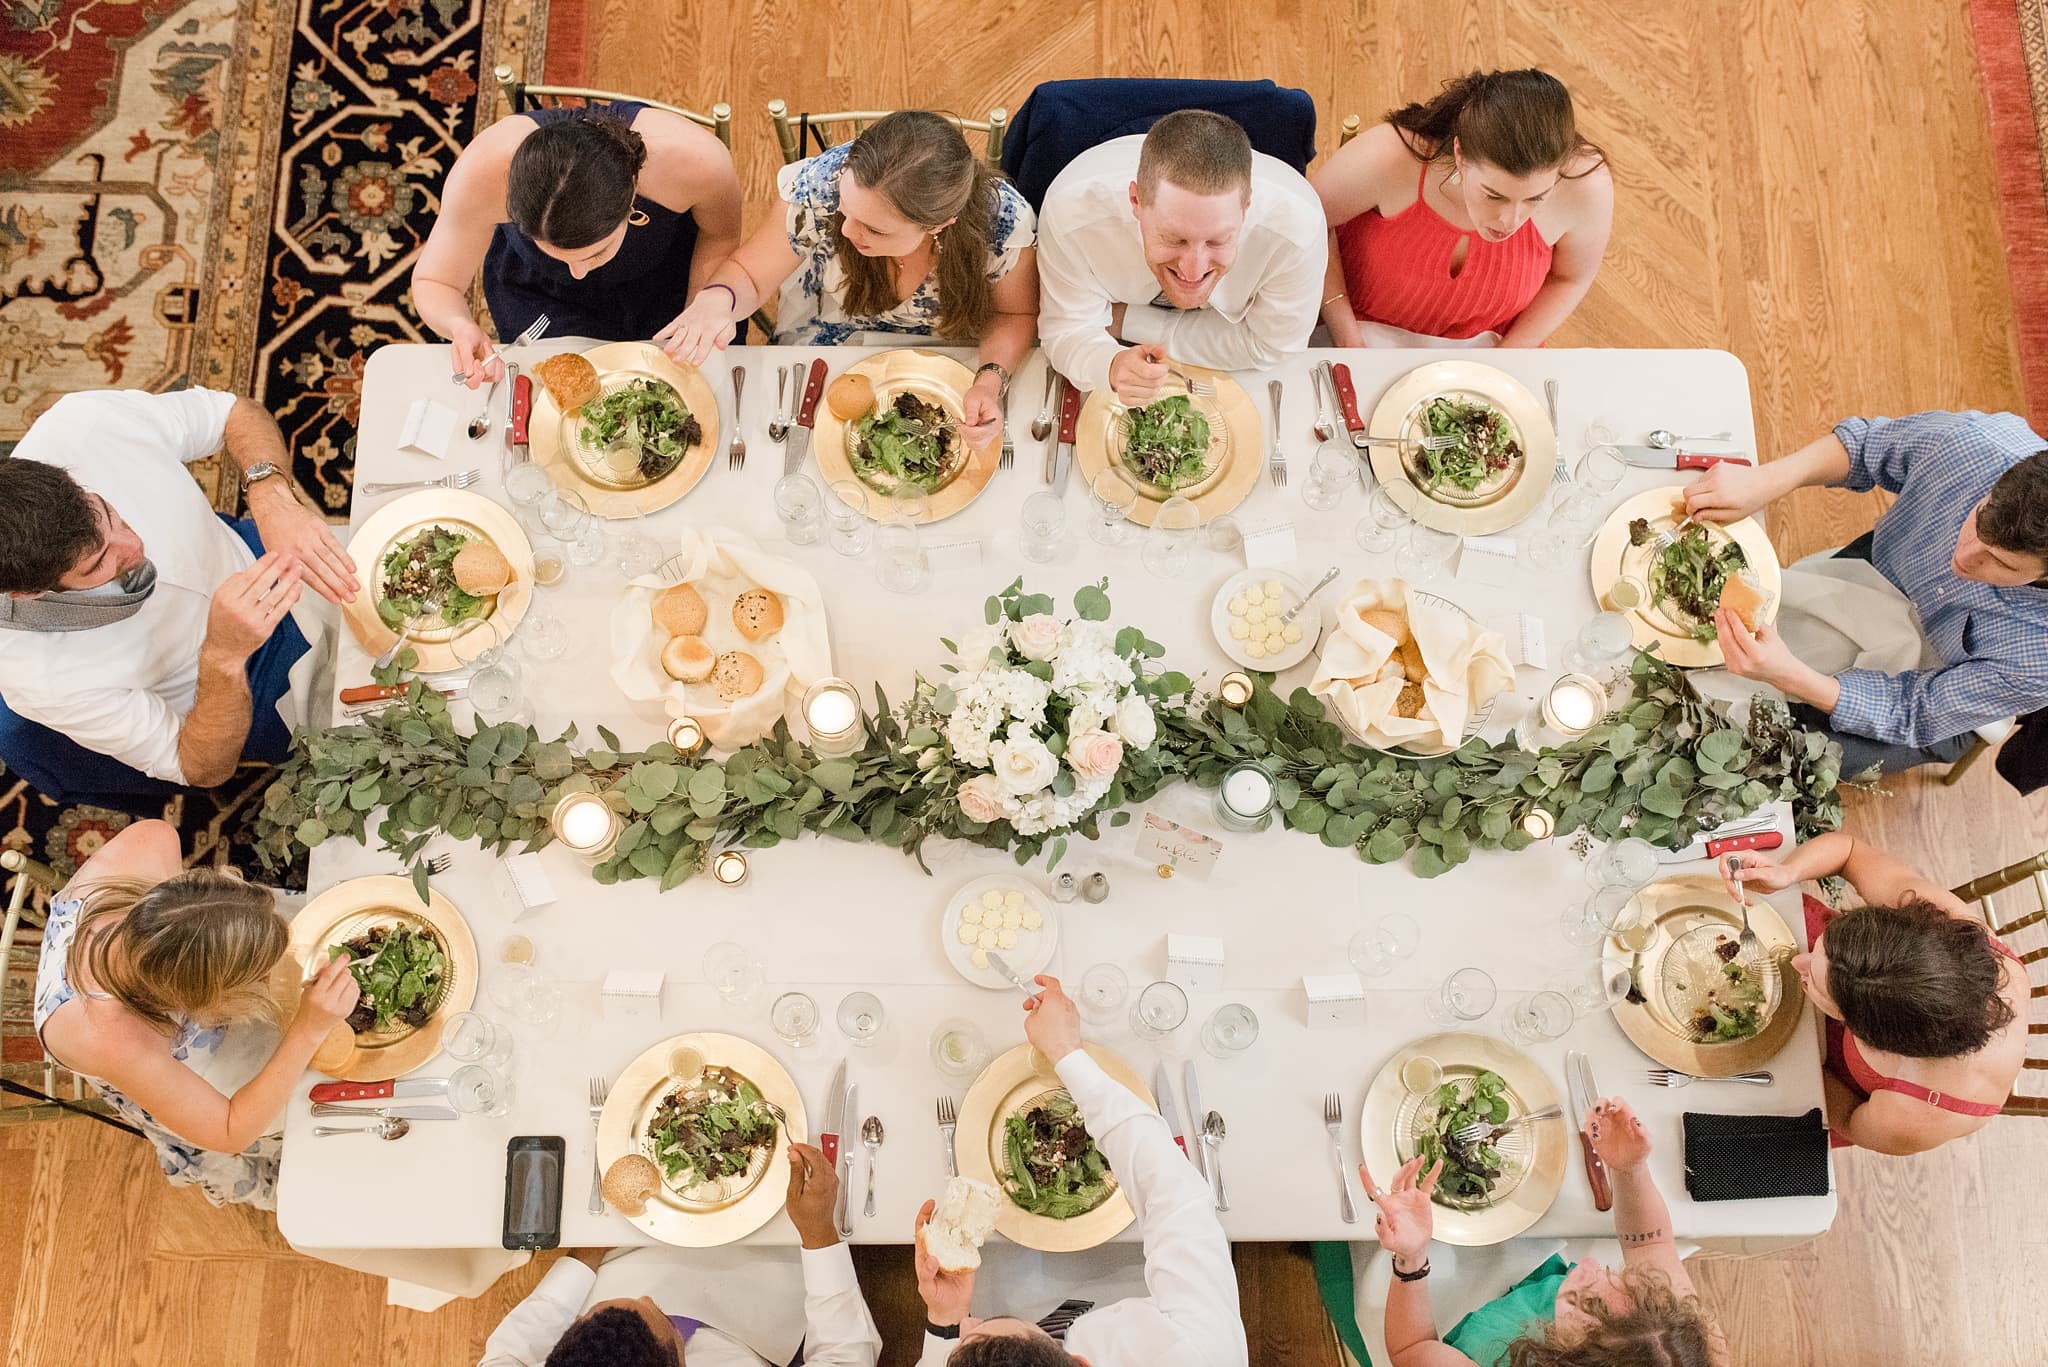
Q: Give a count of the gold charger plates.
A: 11